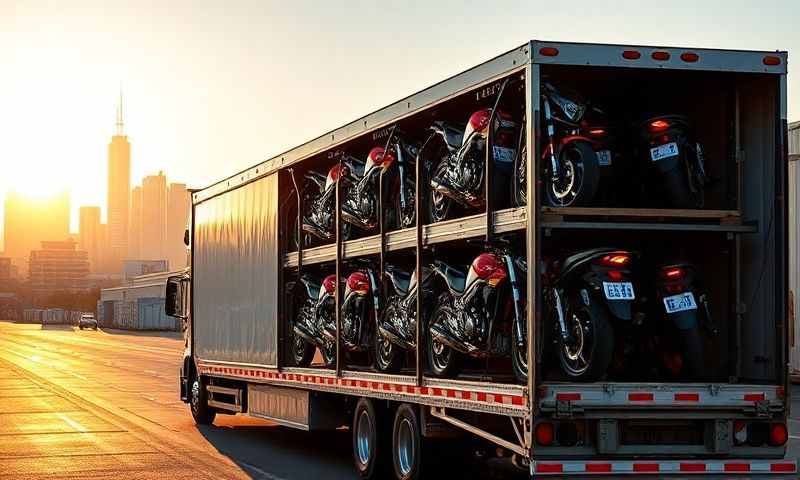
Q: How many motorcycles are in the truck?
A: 11